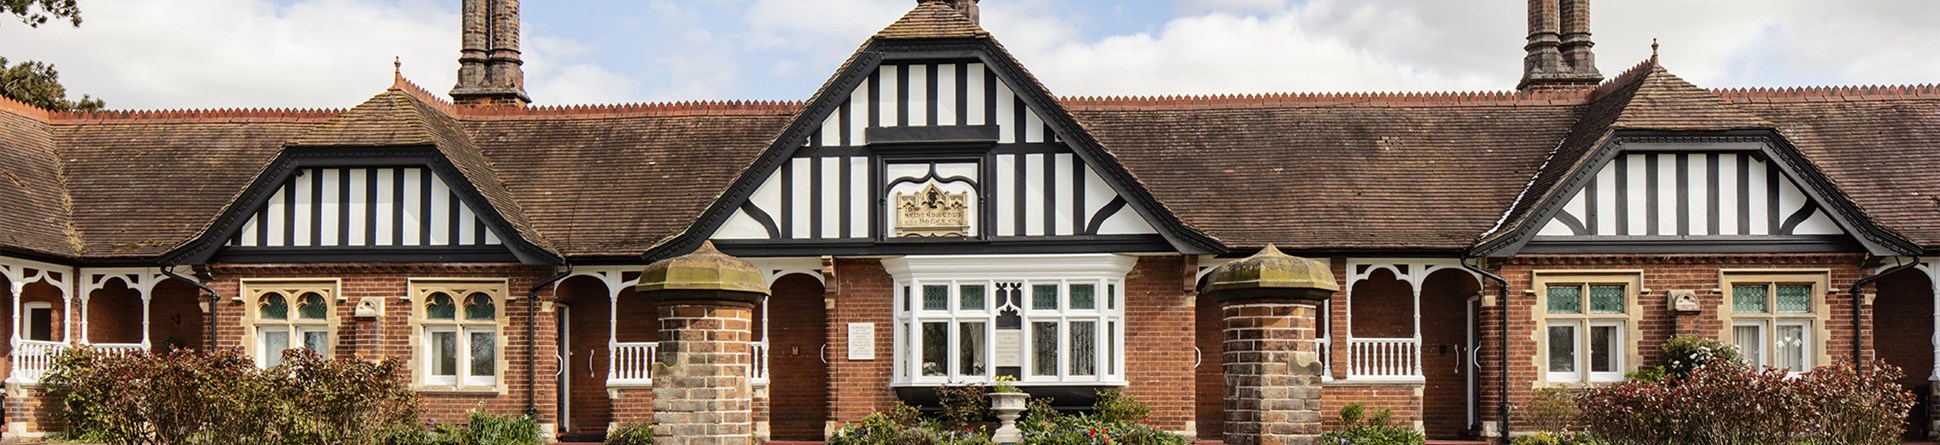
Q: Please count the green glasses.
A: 12